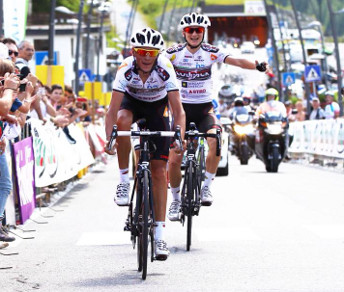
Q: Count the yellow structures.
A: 3